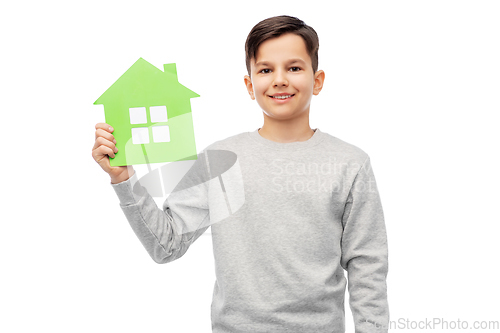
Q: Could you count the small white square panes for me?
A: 4